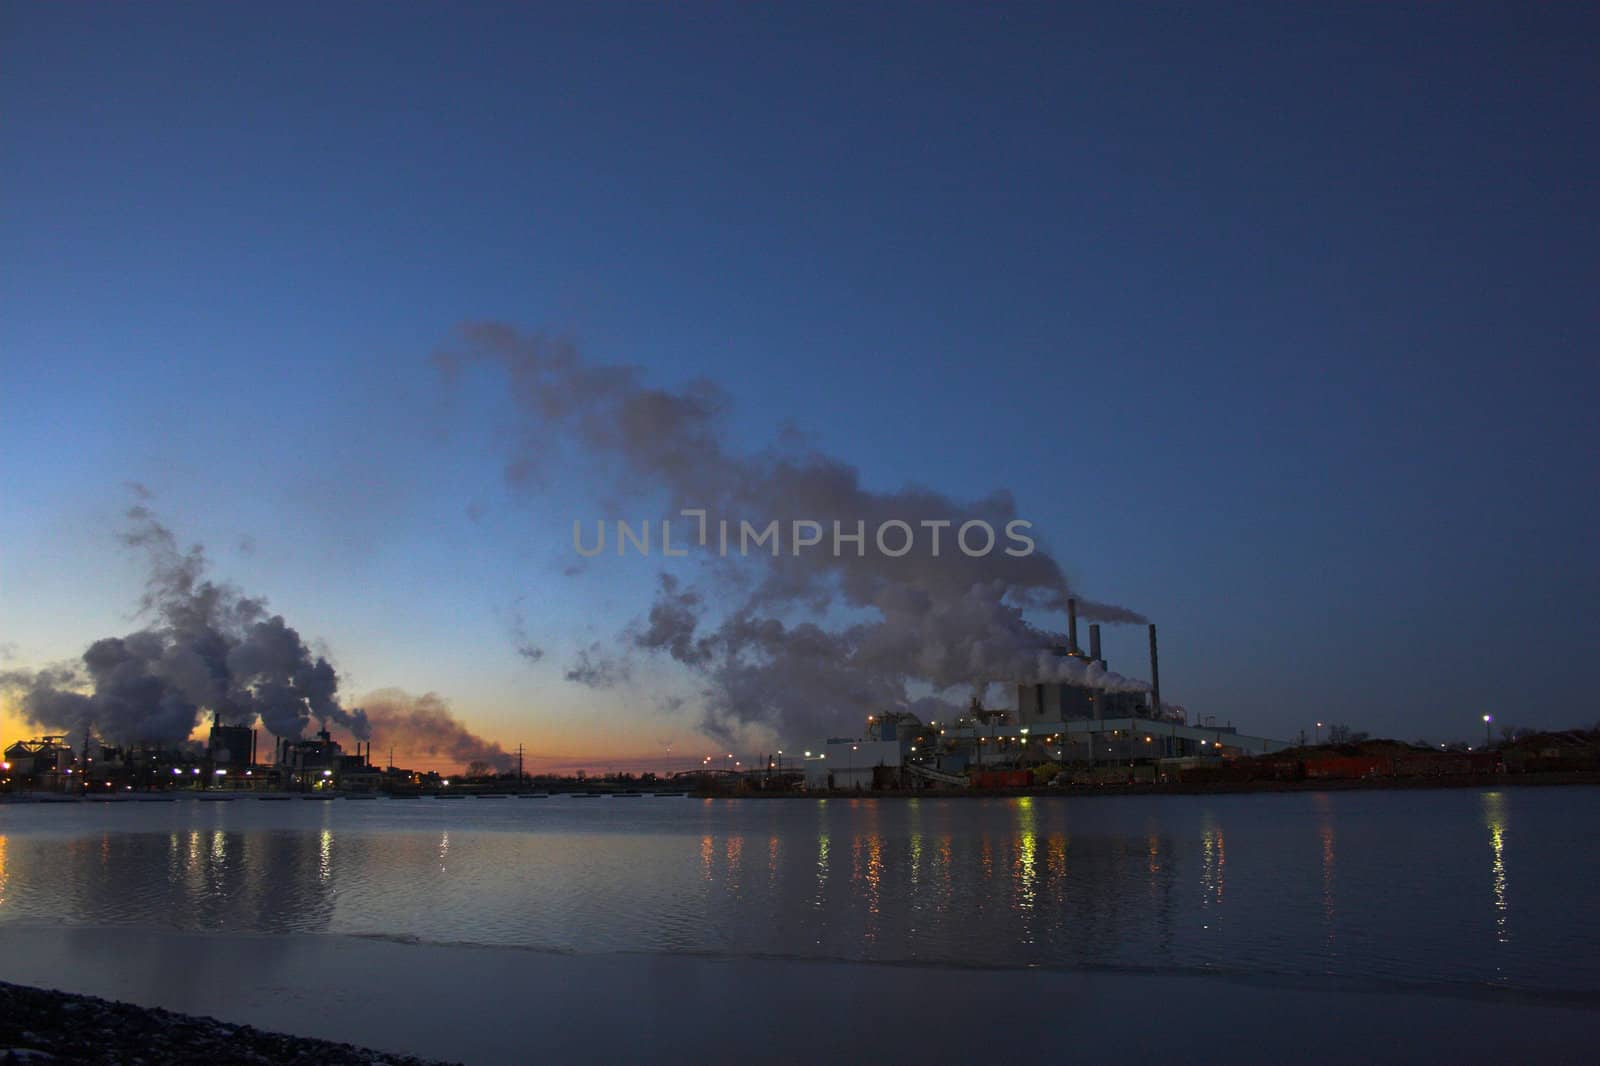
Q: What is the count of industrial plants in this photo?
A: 2